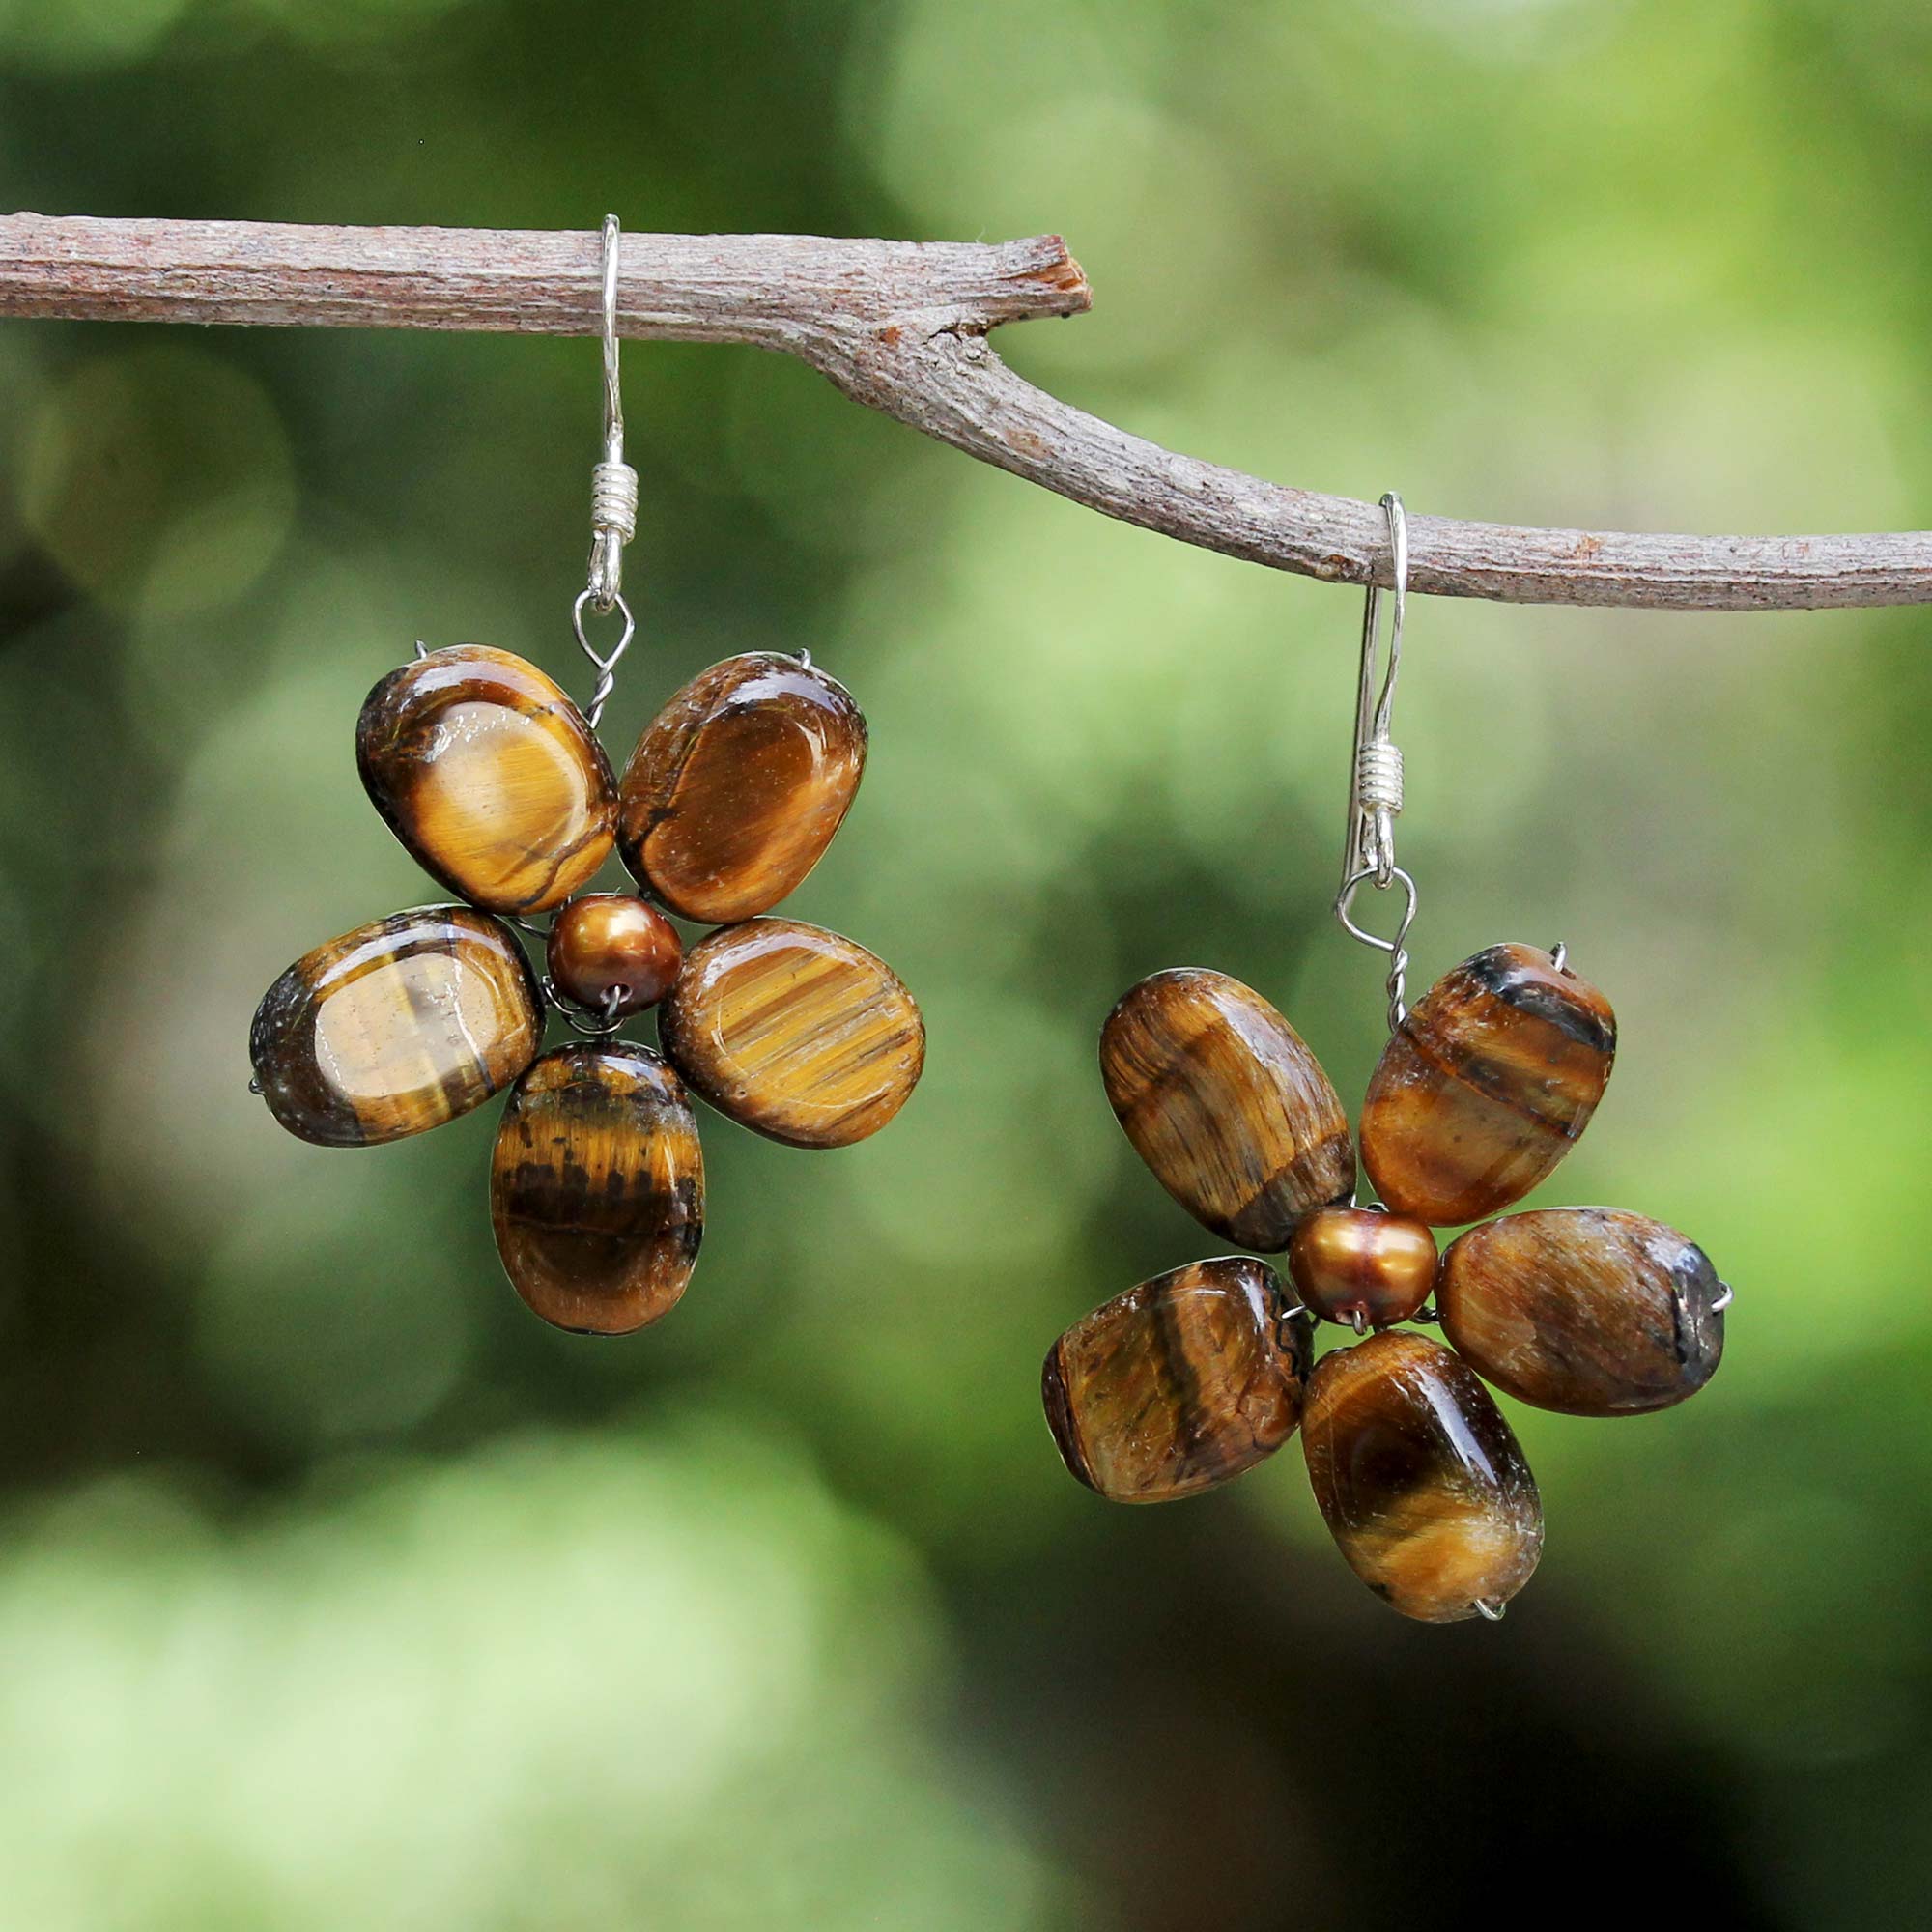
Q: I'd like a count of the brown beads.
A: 12